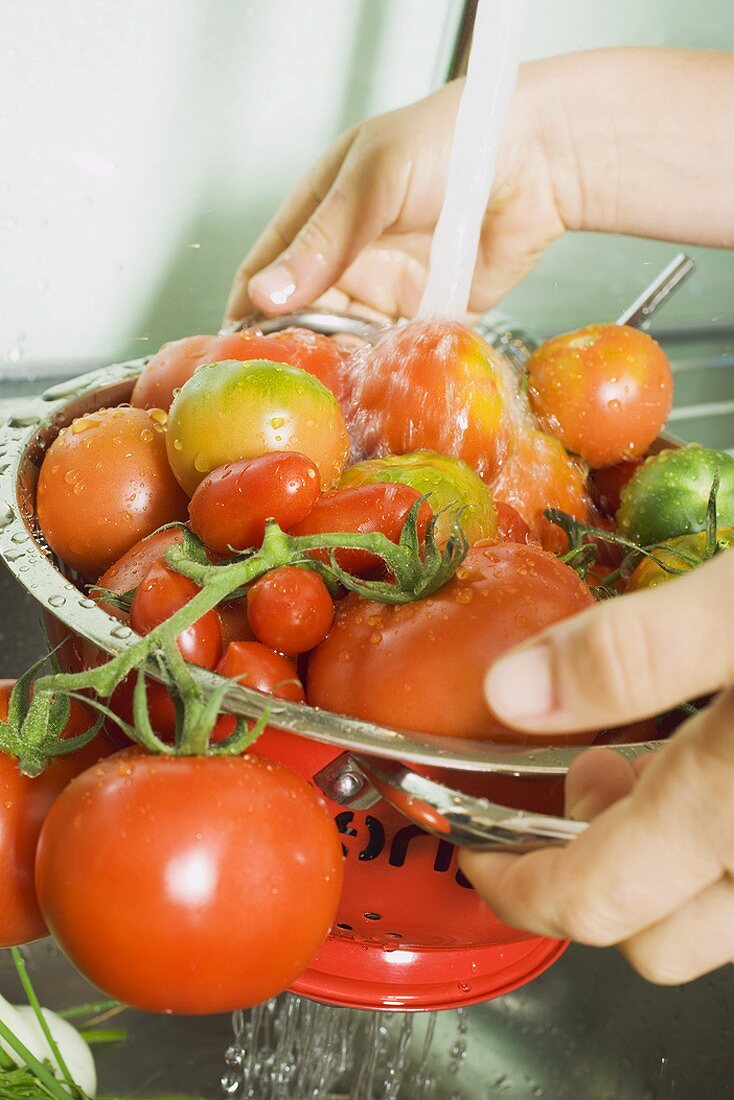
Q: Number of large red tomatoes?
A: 3